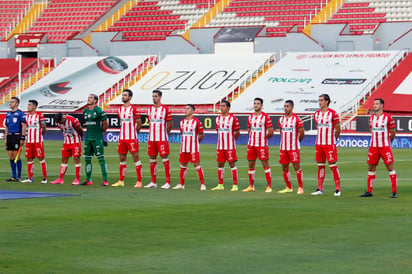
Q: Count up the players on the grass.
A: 11